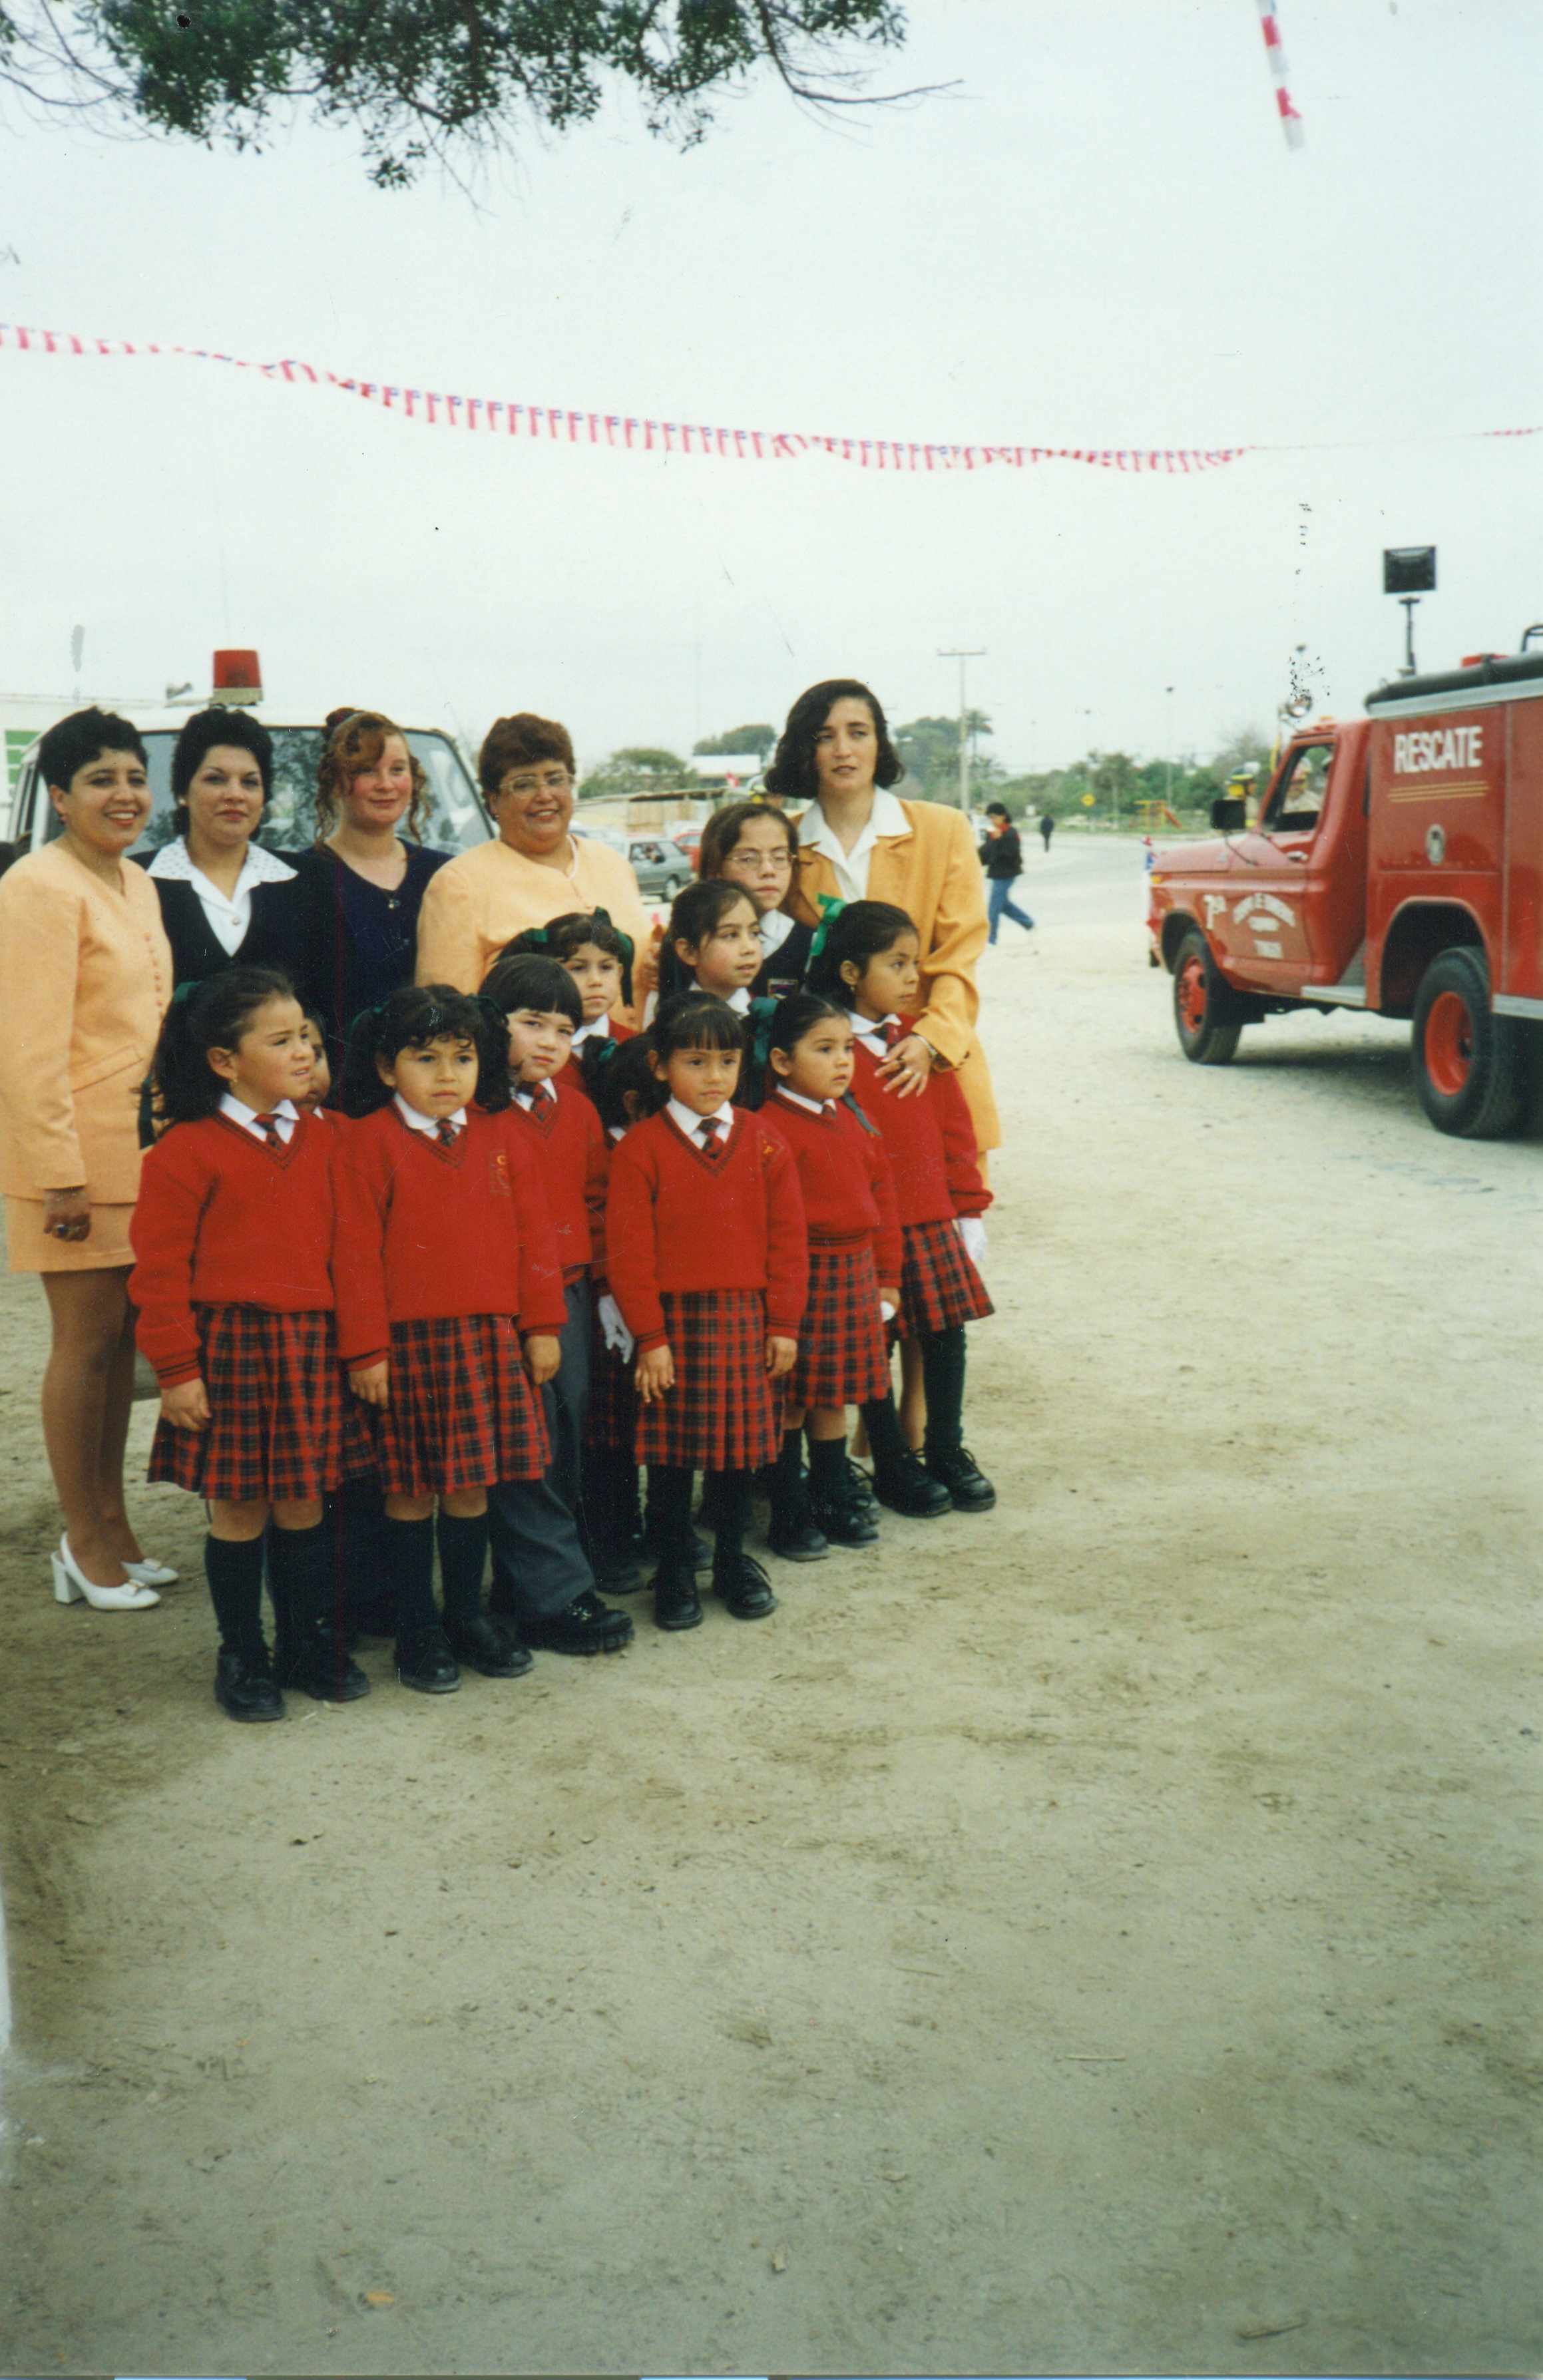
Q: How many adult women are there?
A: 5